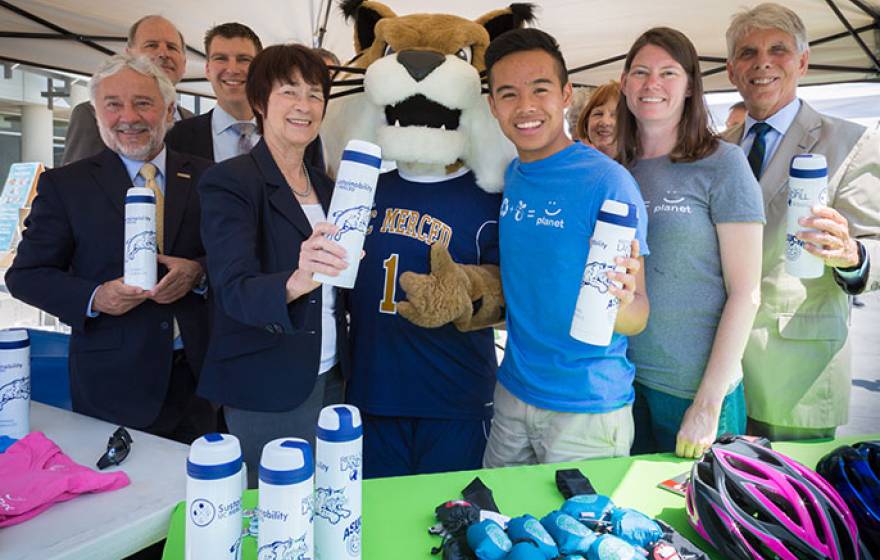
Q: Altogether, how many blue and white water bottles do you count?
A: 8